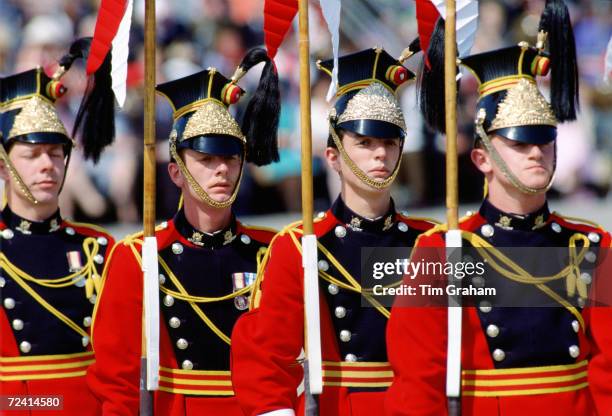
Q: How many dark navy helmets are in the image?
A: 4